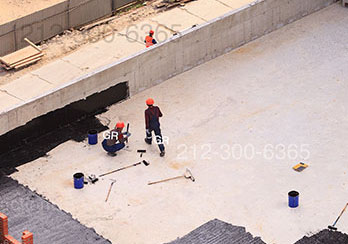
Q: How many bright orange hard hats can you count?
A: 3